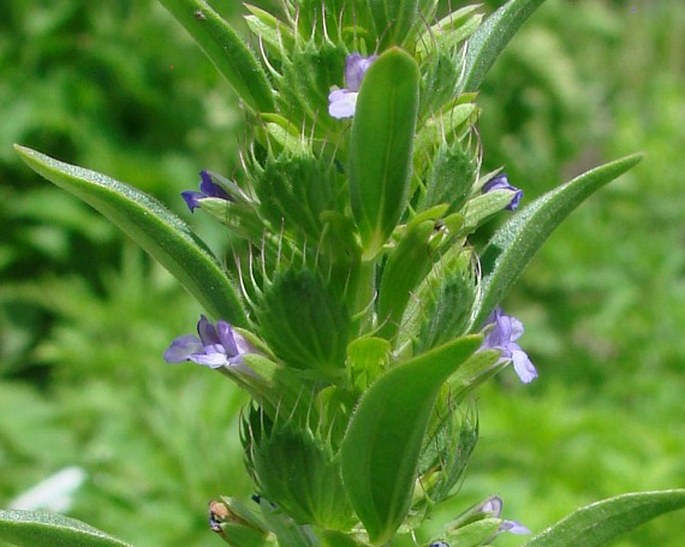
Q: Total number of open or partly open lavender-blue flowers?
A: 6